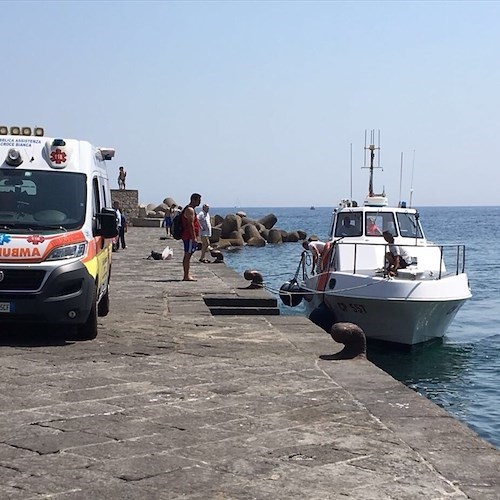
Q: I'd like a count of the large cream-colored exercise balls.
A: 0